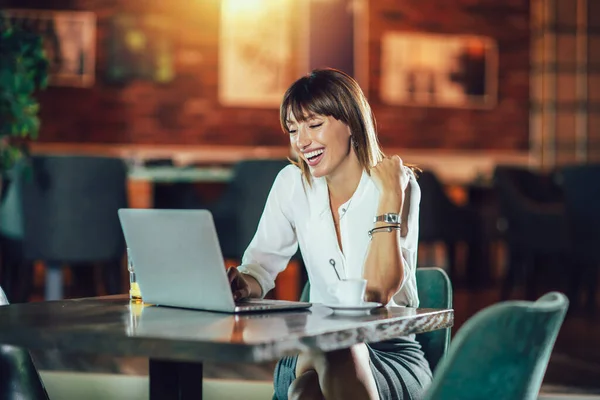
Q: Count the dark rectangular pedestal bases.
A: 1